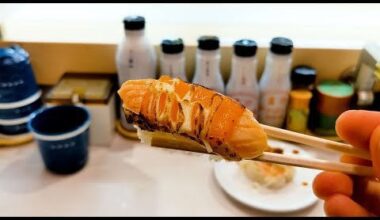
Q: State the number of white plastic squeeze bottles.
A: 5